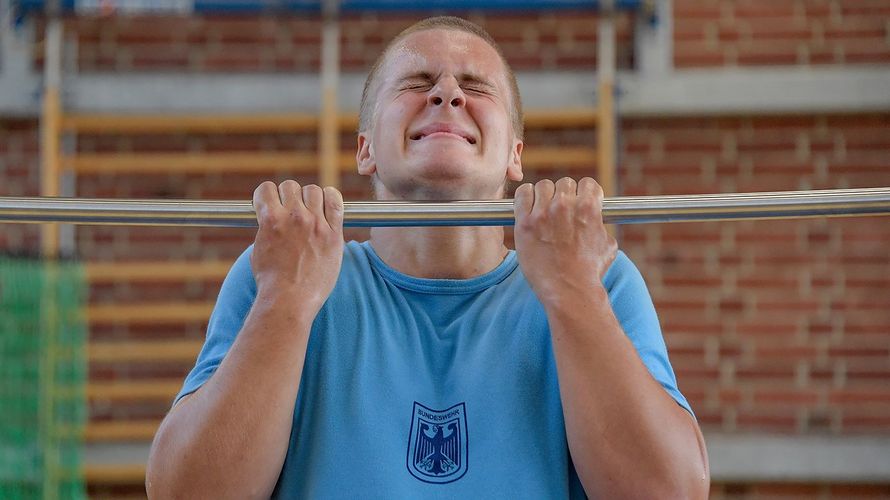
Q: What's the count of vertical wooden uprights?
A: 3